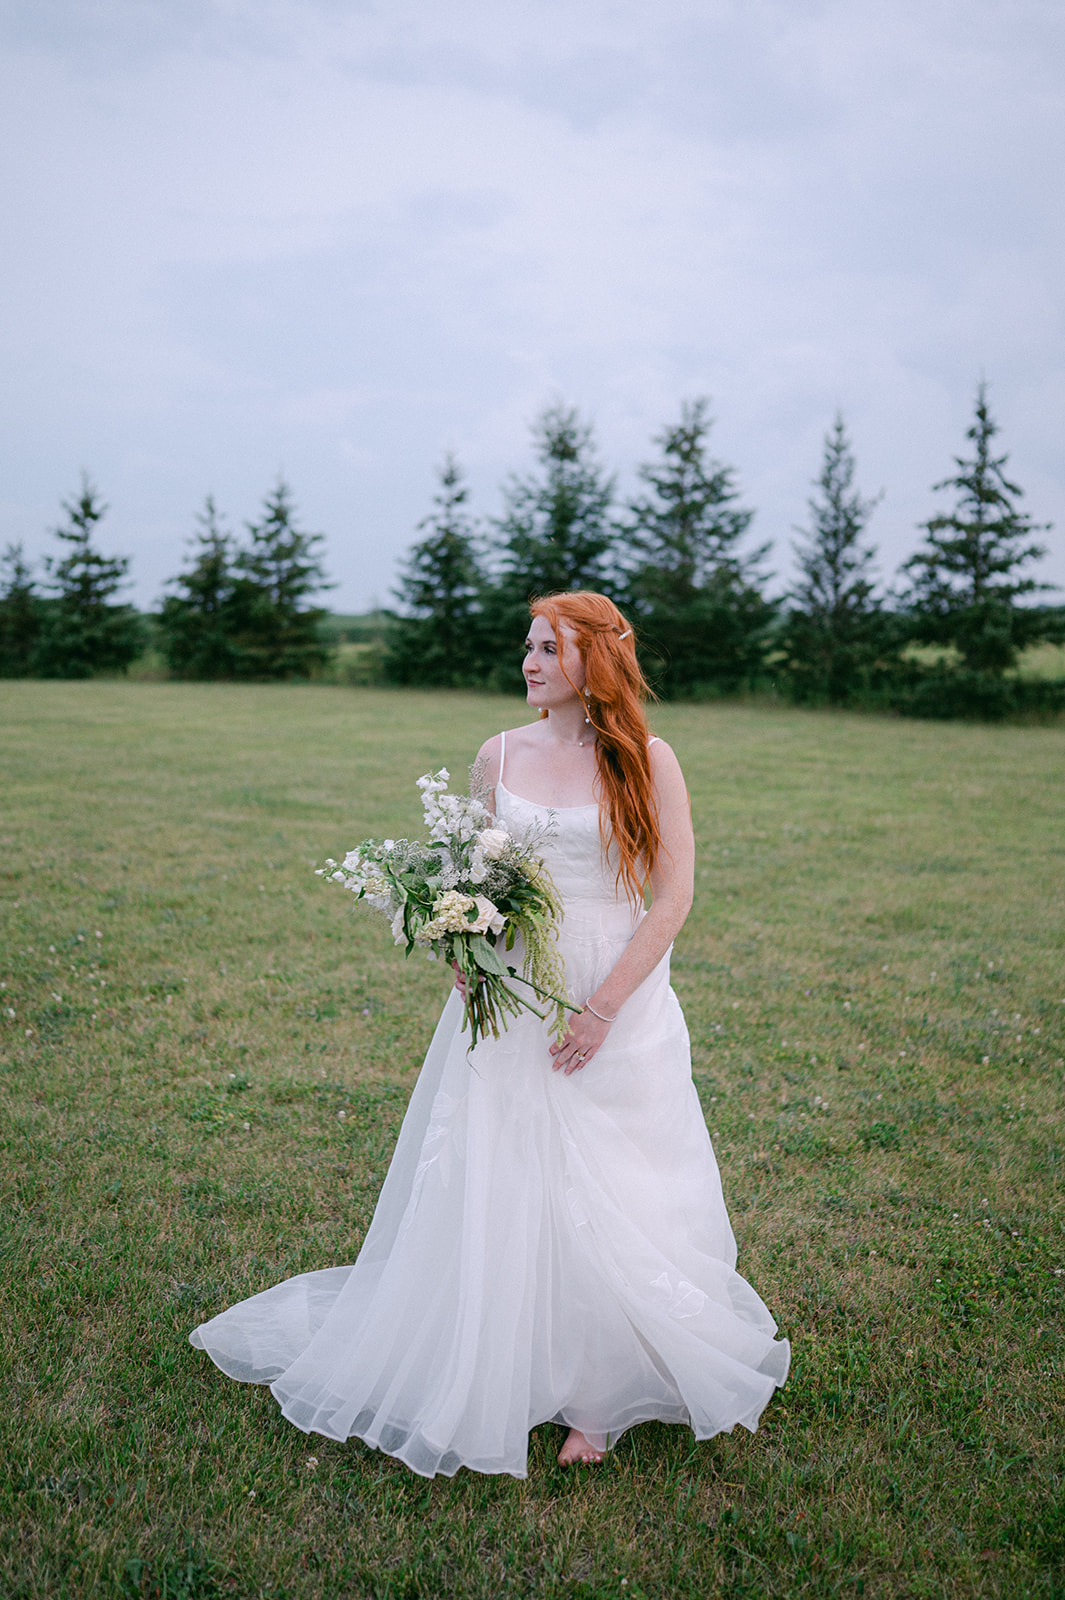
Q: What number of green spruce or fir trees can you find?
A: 9